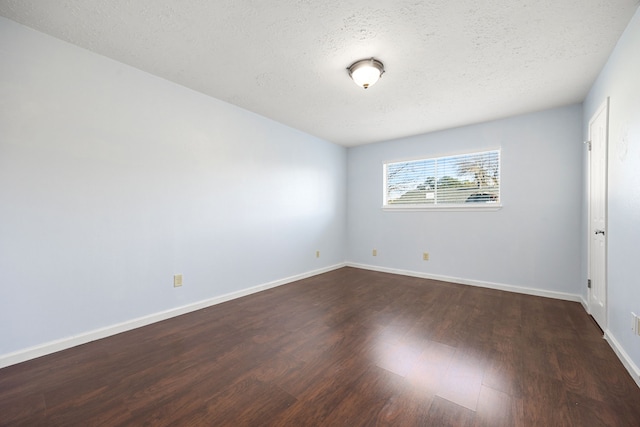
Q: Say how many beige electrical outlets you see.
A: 4